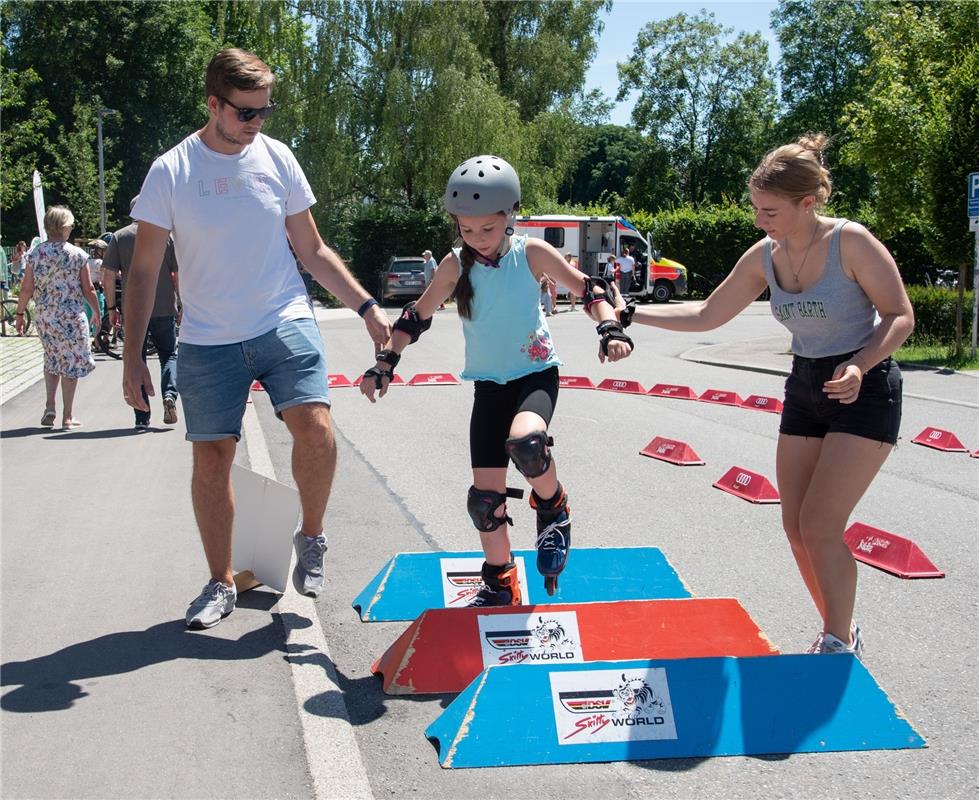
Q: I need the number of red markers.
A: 14